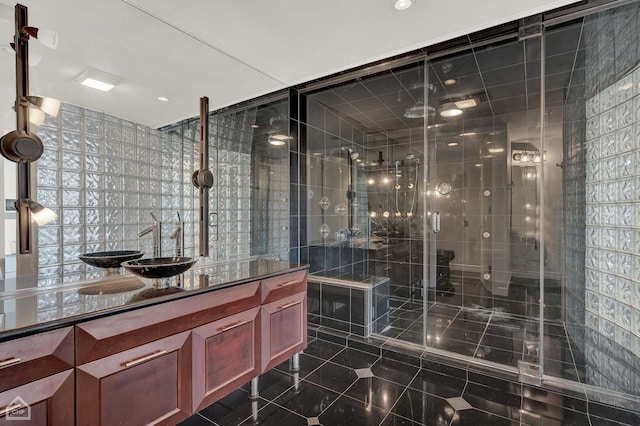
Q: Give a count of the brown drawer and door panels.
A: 7